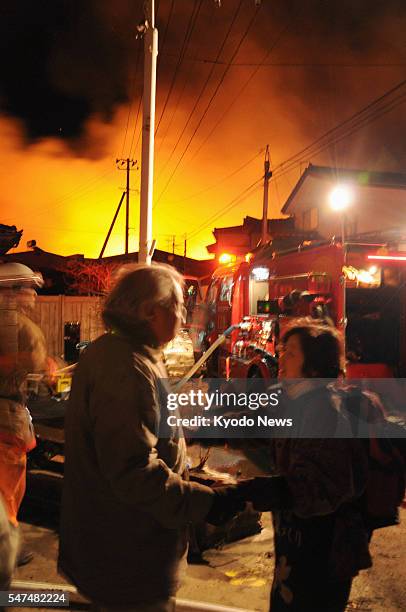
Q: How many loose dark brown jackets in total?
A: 1